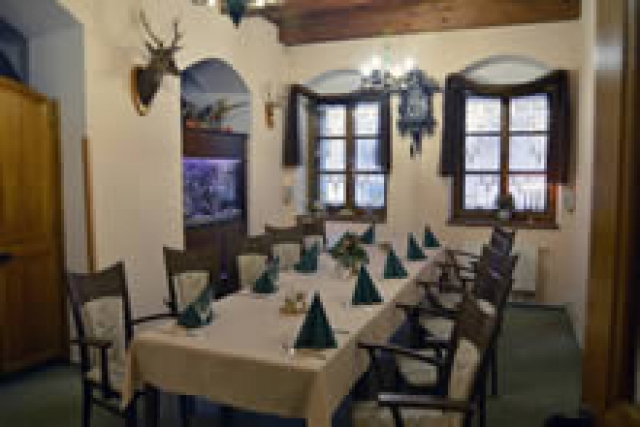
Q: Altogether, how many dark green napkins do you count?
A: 9